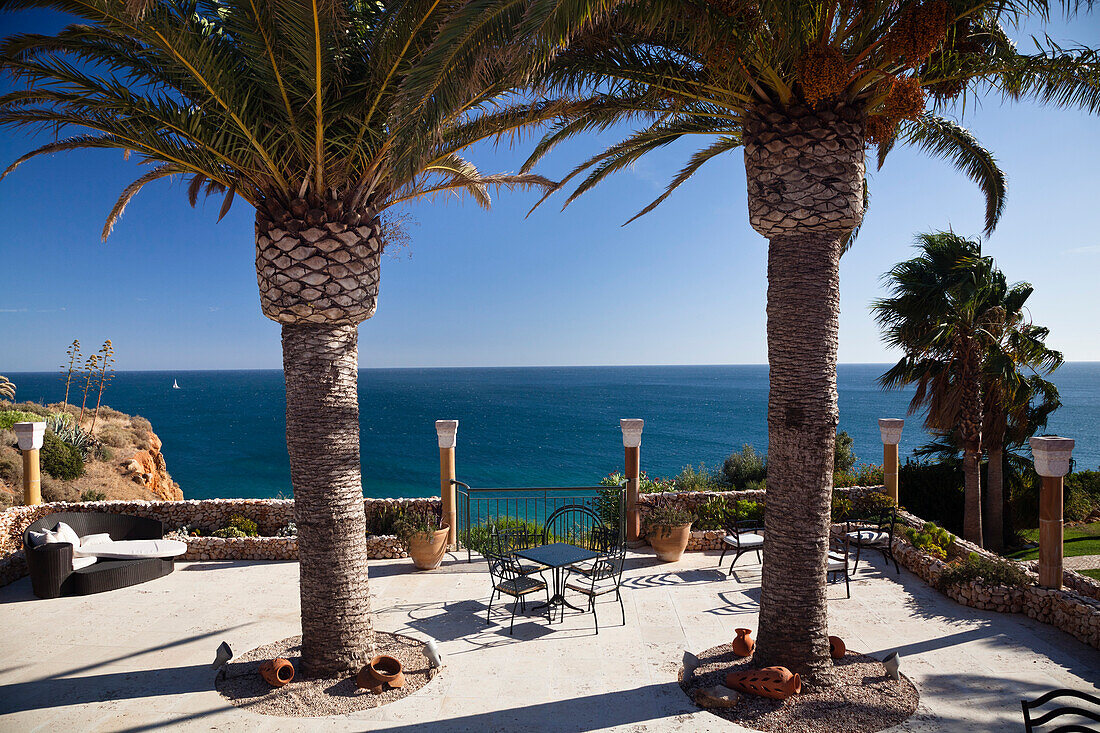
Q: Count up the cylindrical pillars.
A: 5